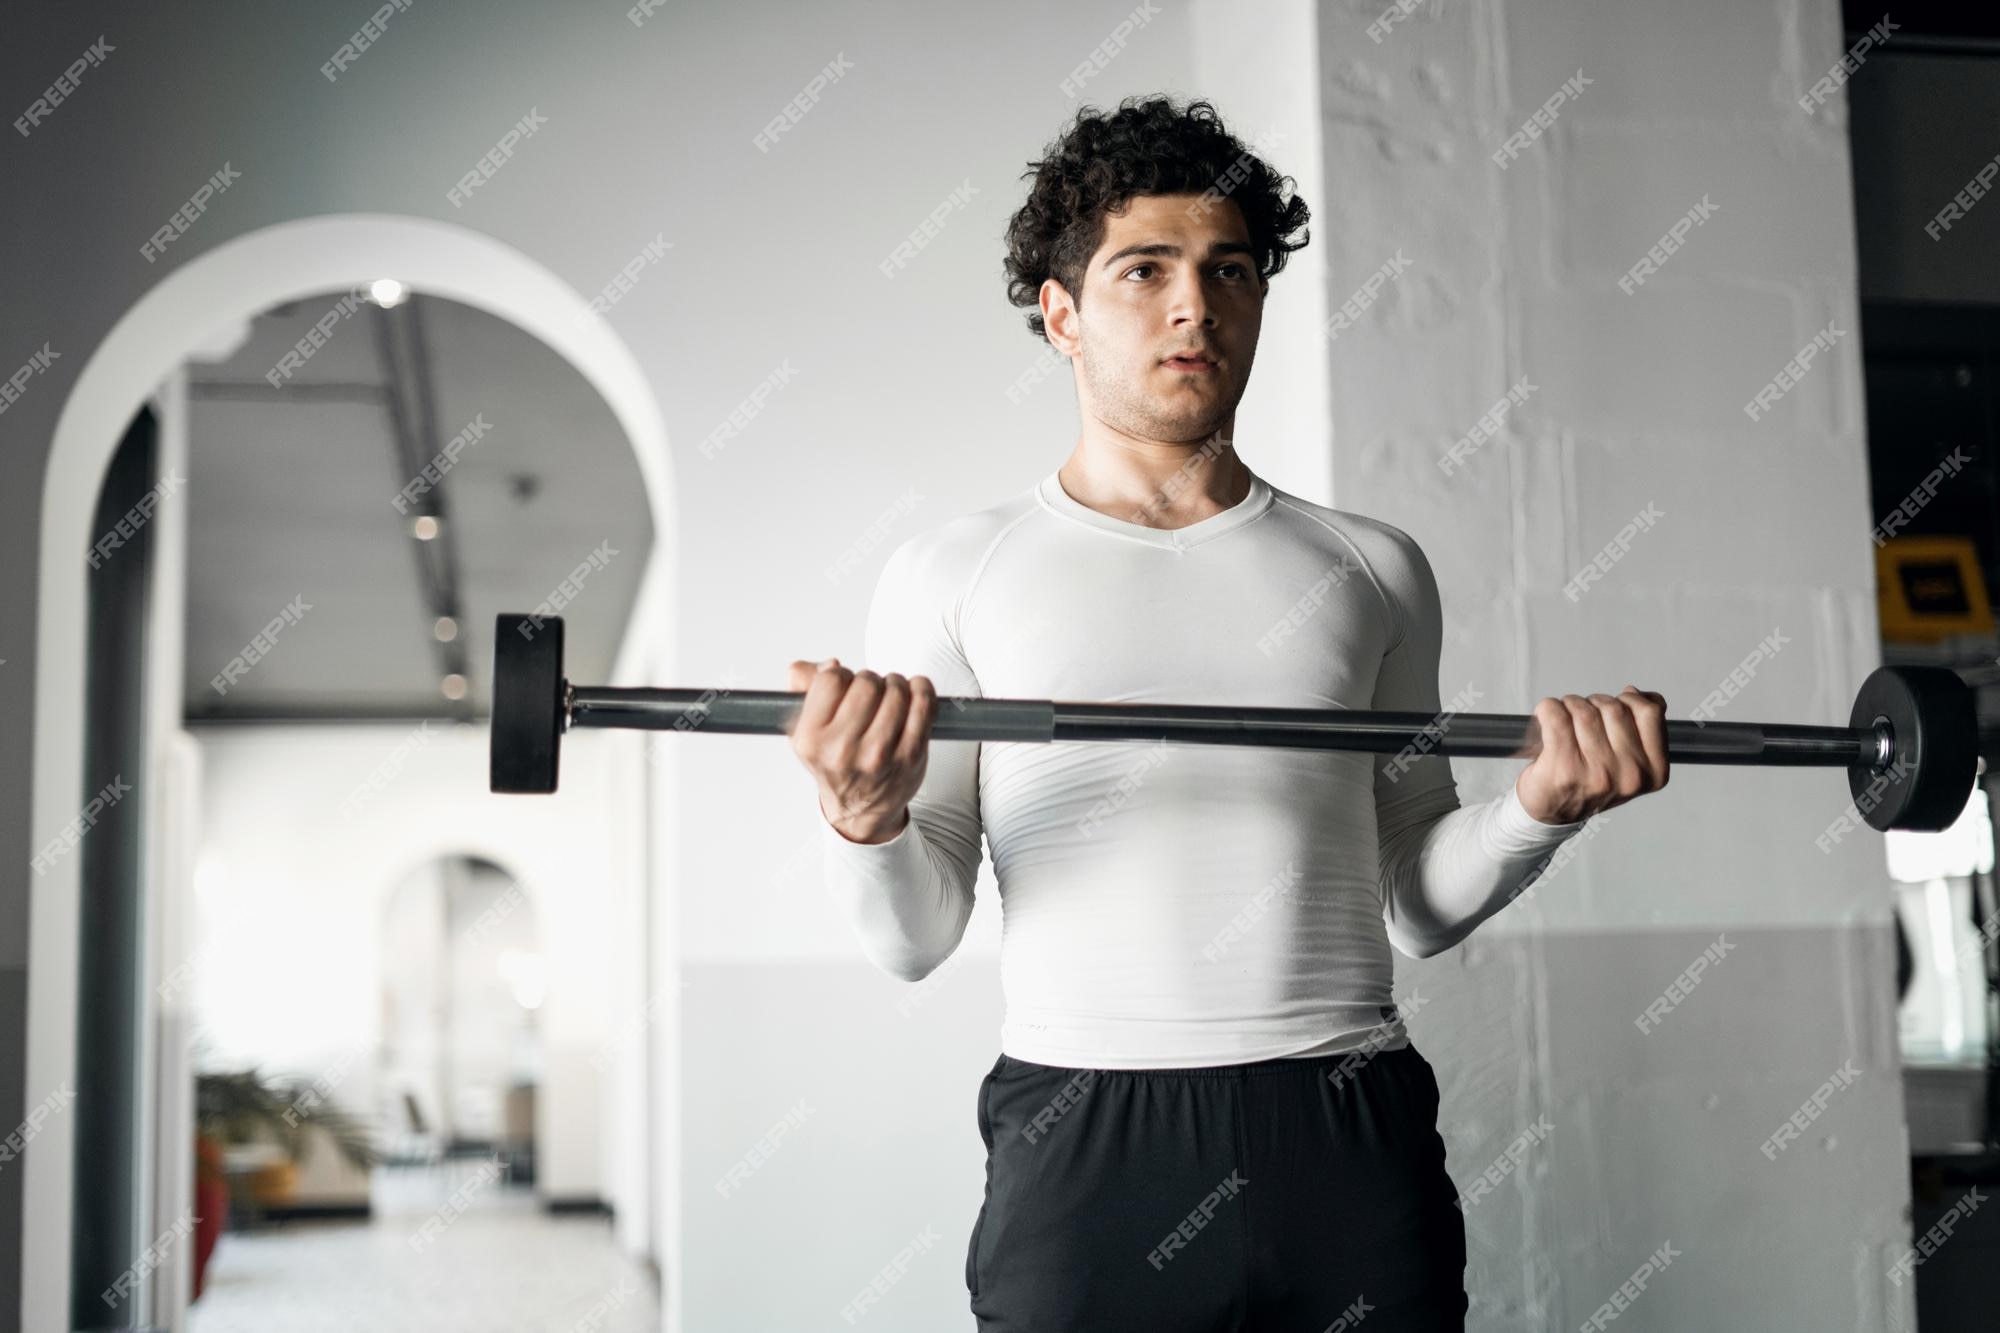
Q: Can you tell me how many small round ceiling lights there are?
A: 4